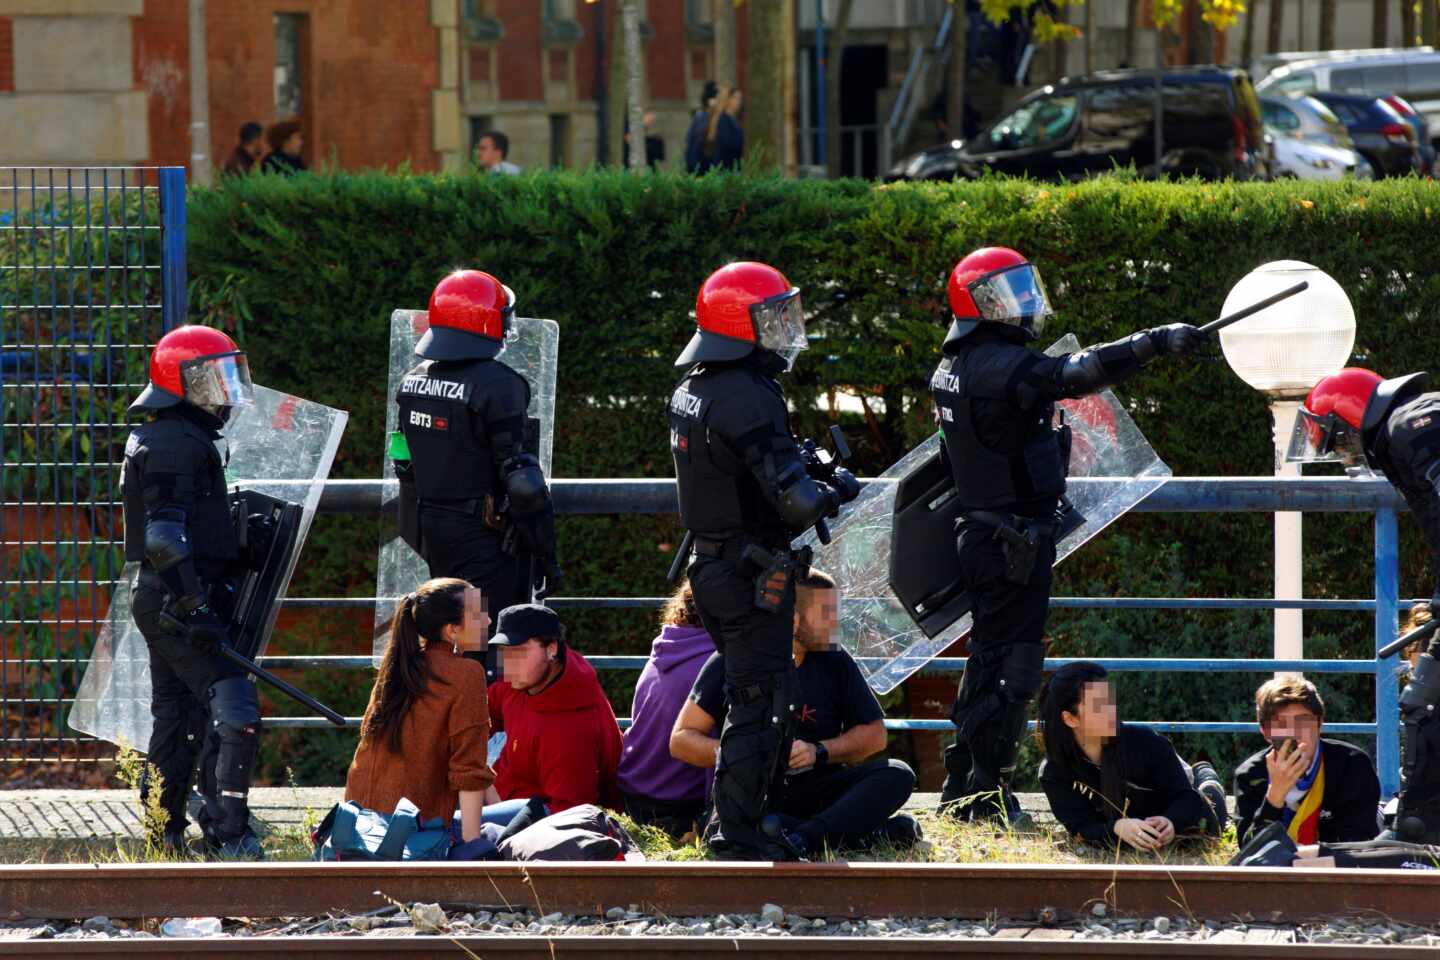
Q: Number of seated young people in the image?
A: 6